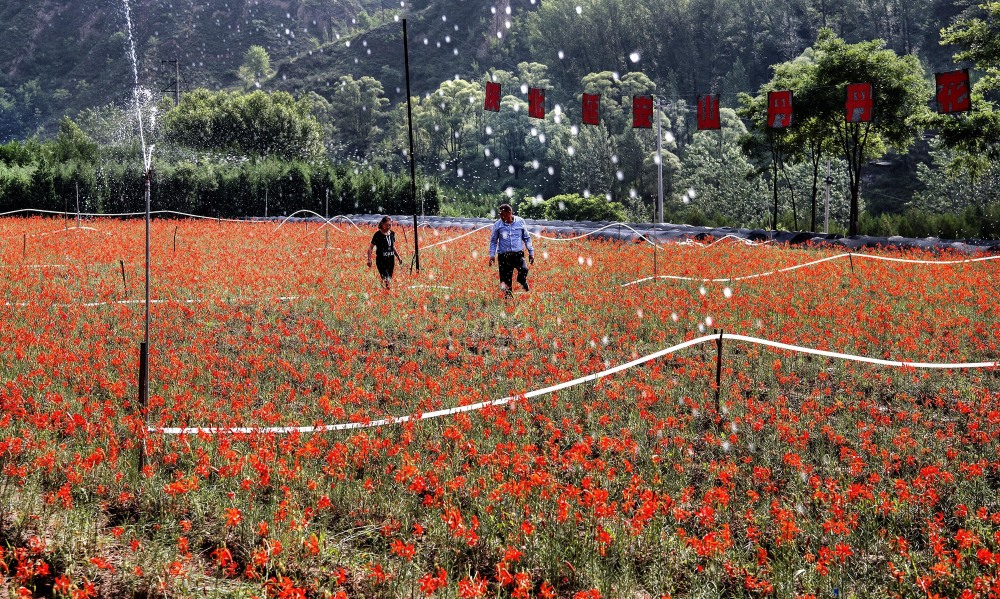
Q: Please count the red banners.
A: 8